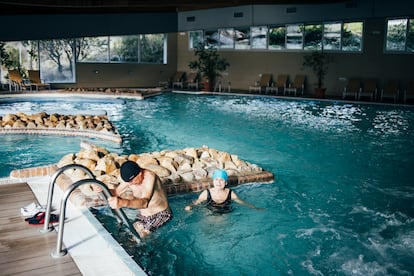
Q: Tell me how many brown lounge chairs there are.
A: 11